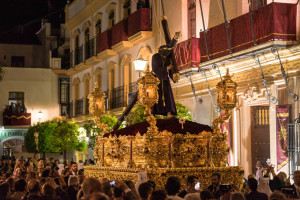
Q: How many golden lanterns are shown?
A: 3